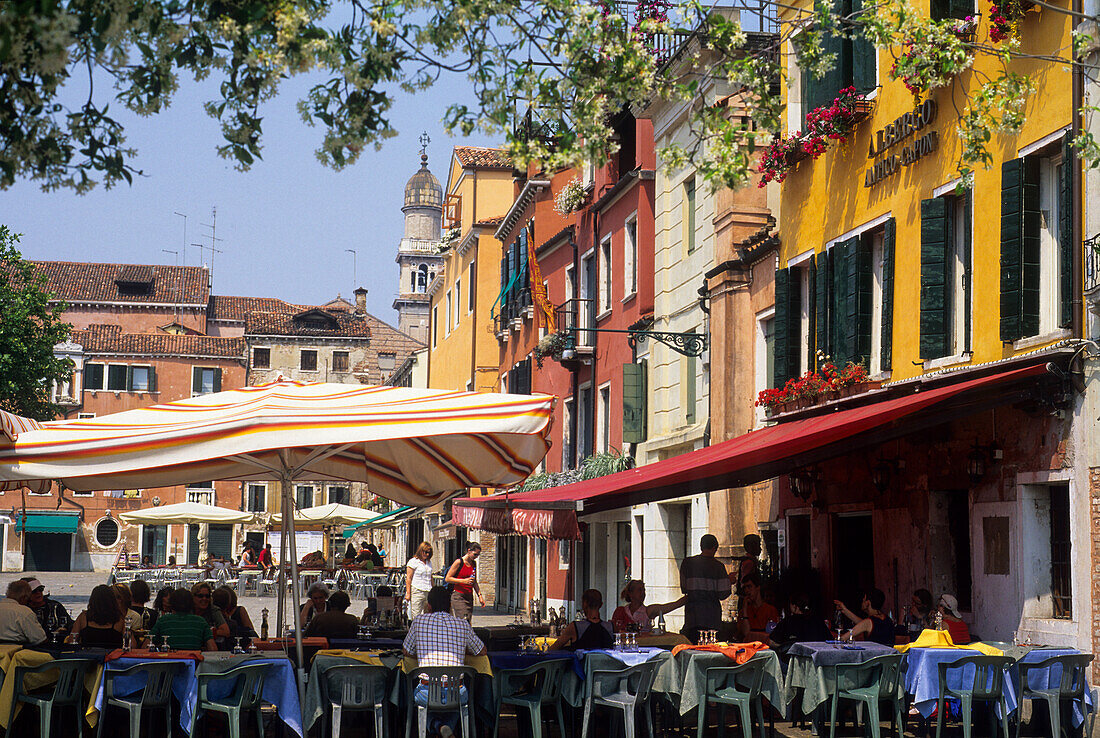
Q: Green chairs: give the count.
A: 11